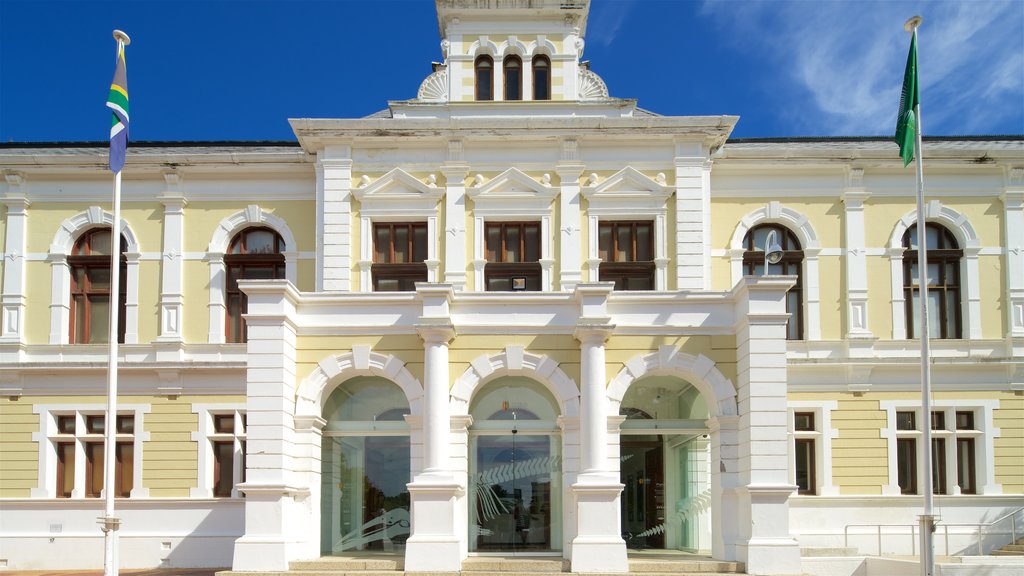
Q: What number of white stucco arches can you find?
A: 10